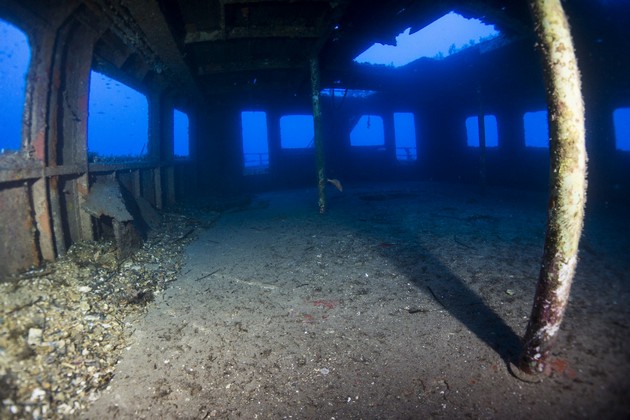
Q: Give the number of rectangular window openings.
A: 10